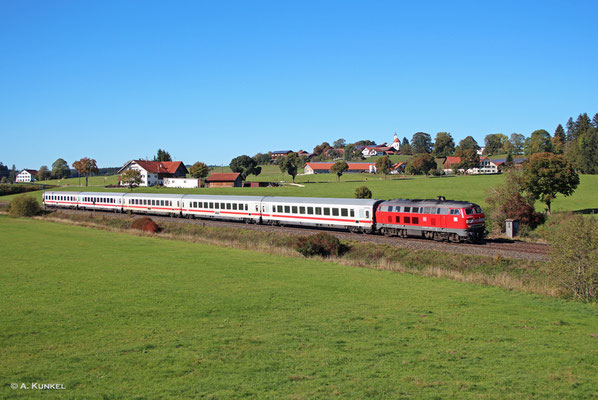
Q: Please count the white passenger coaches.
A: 5